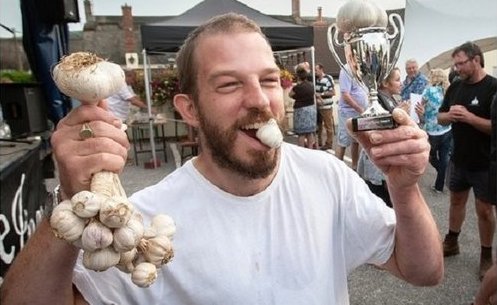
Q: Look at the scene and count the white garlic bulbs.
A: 13